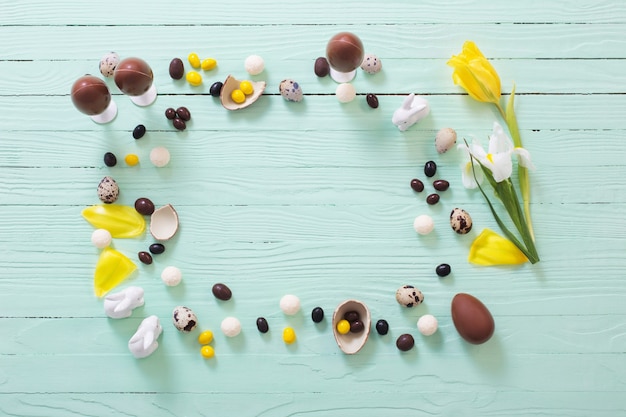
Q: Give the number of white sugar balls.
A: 9